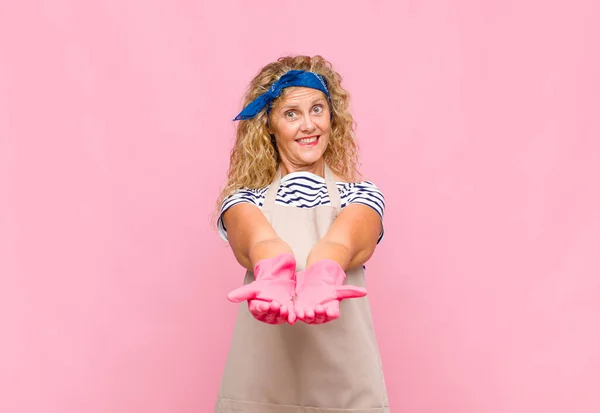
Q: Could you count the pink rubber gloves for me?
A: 2